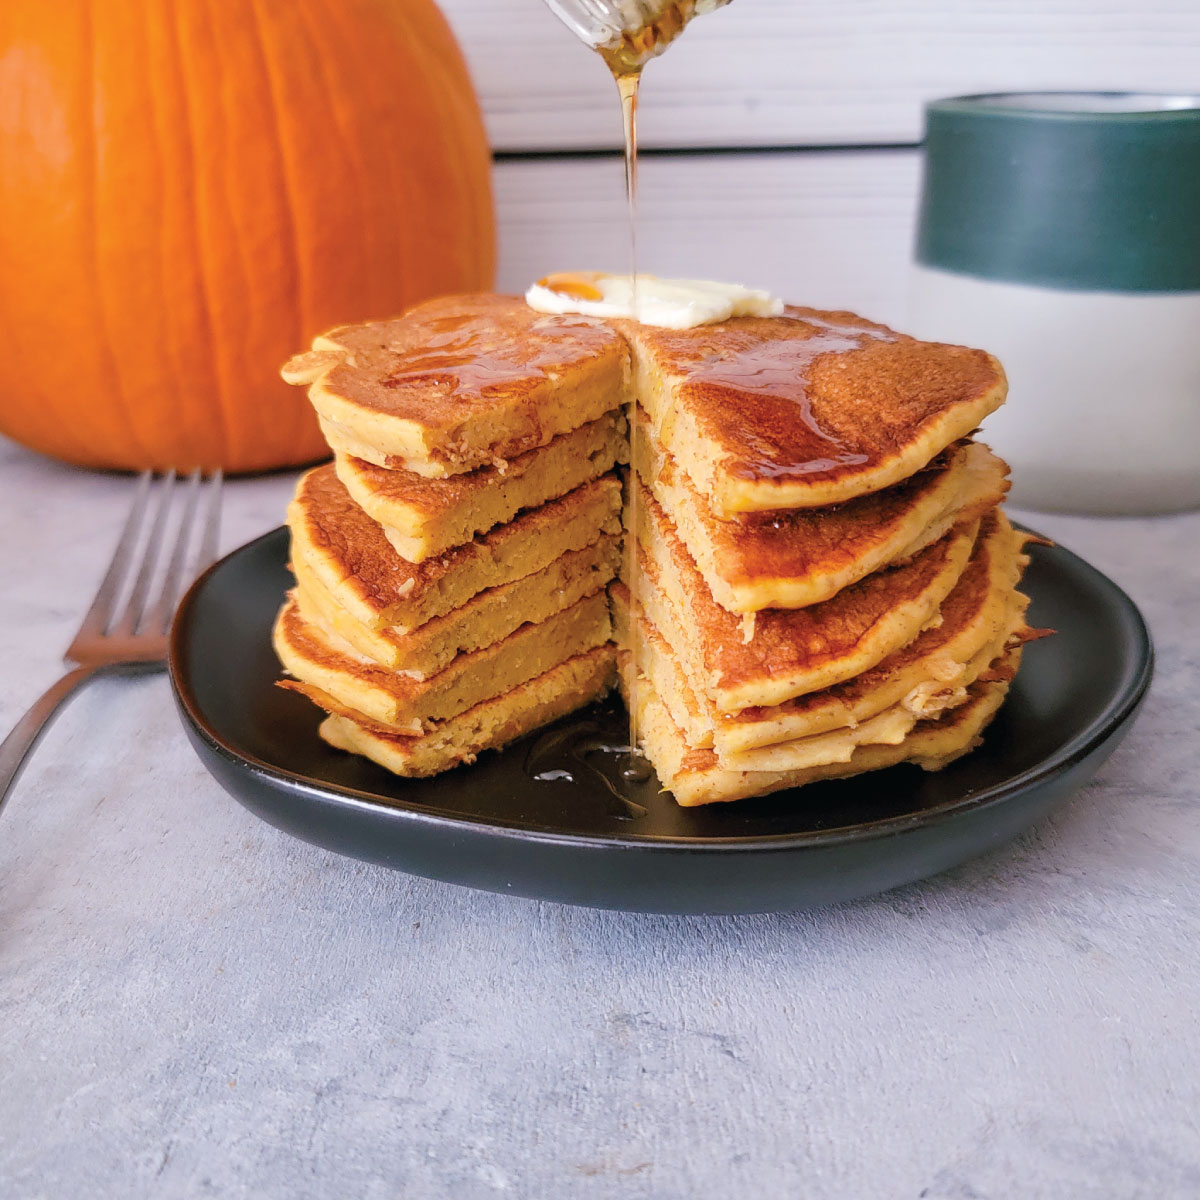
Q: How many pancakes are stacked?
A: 6